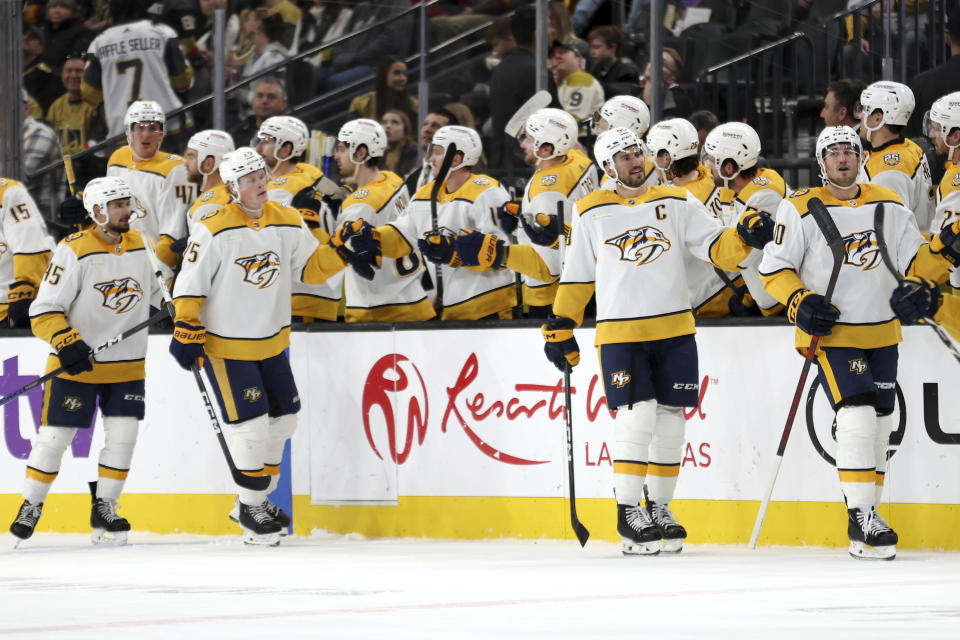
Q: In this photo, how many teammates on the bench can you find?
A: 12